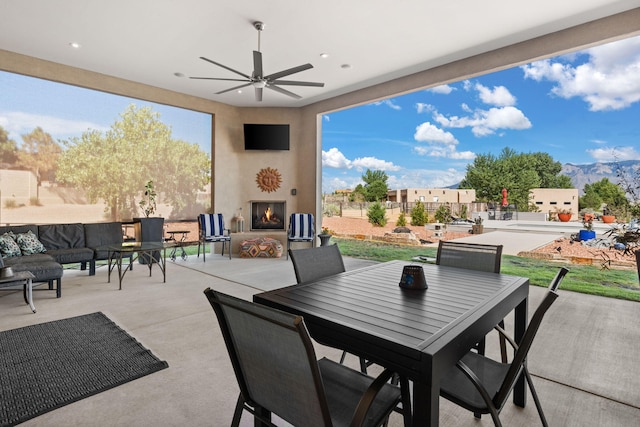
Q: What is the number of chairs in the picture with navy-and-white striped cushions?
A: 2